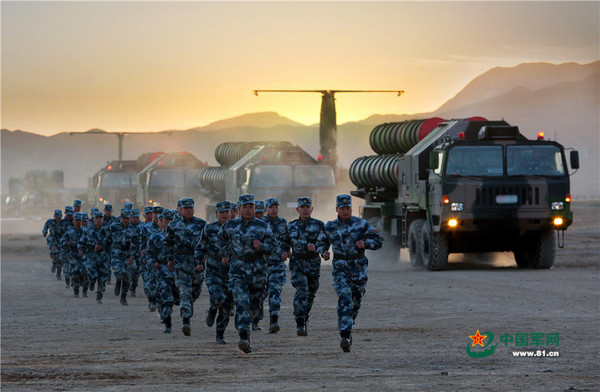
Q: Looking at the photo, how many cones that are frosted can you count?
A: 0